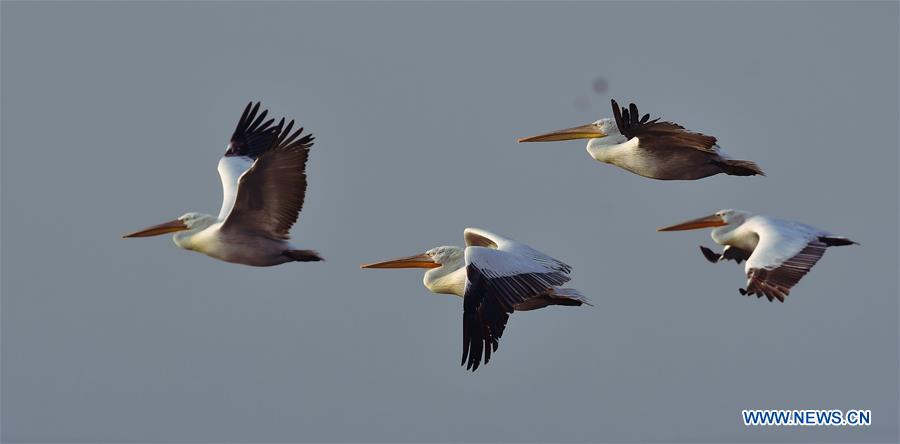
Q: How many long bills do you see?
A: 4